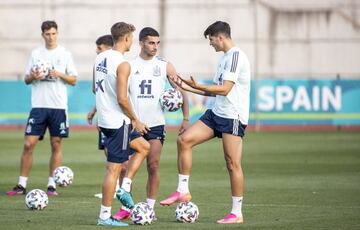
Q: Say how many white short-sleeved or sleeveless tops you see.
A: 4